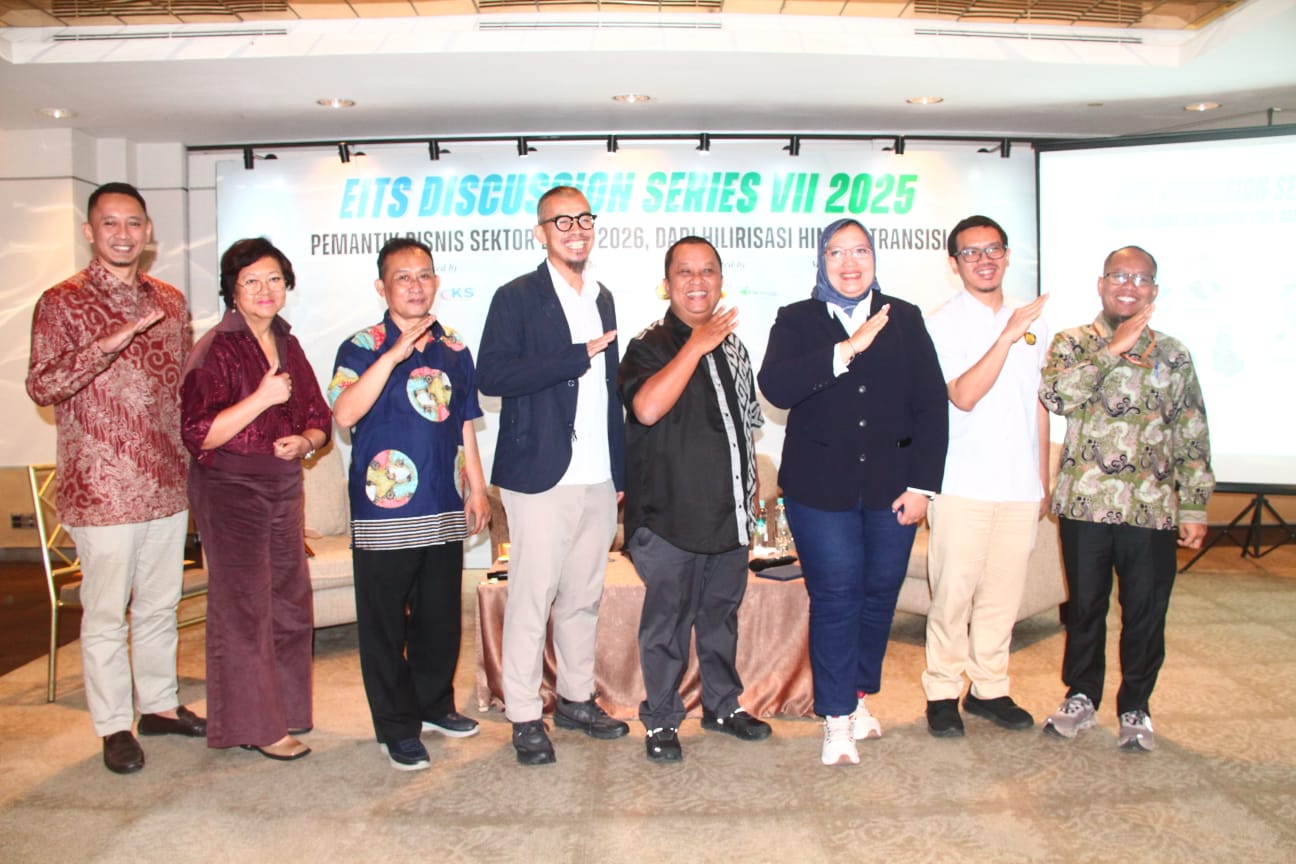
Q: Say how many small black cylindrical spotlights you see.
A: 9